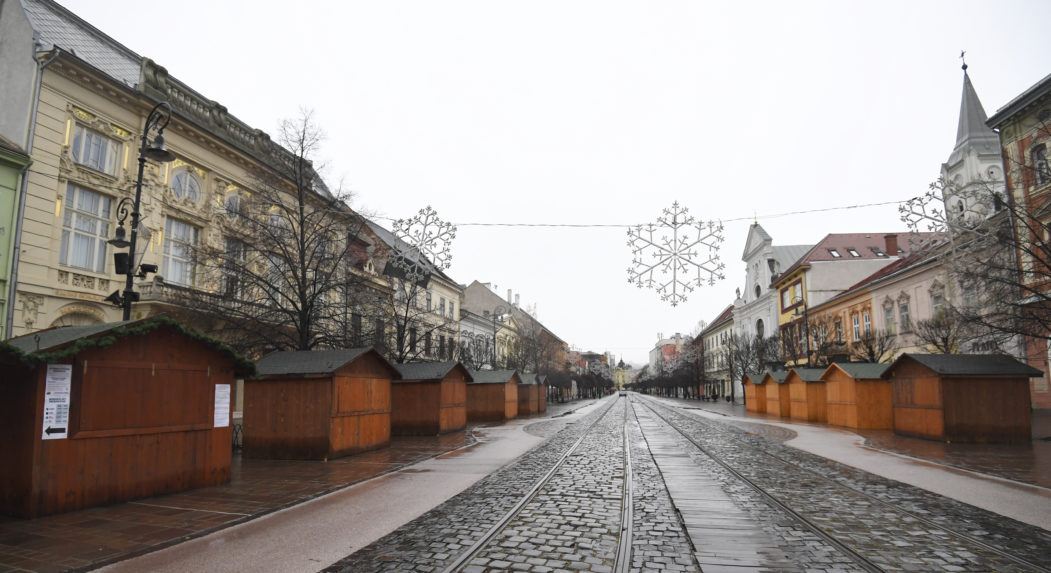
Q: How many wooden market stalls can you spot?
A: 11